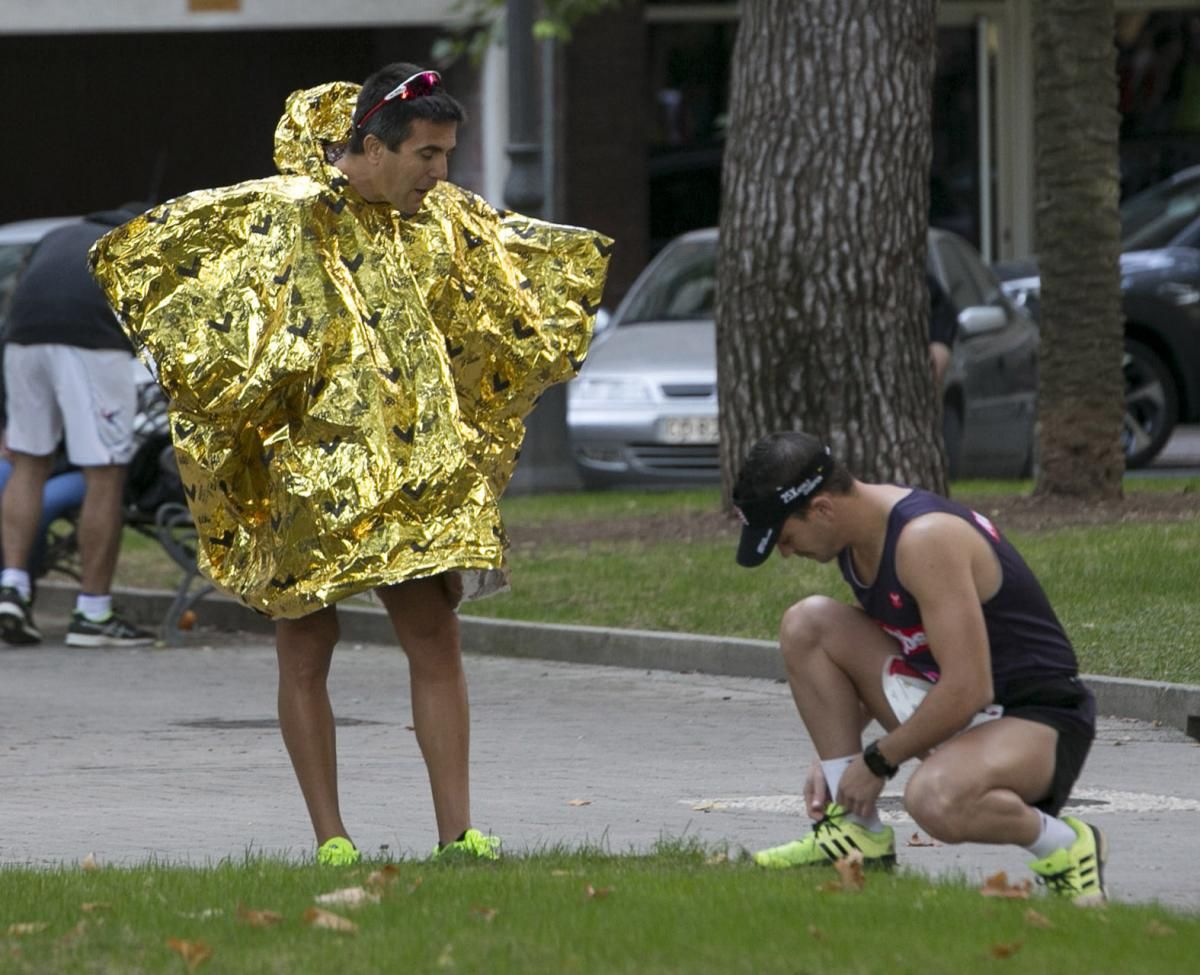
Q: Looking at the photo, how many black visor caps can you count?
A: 1